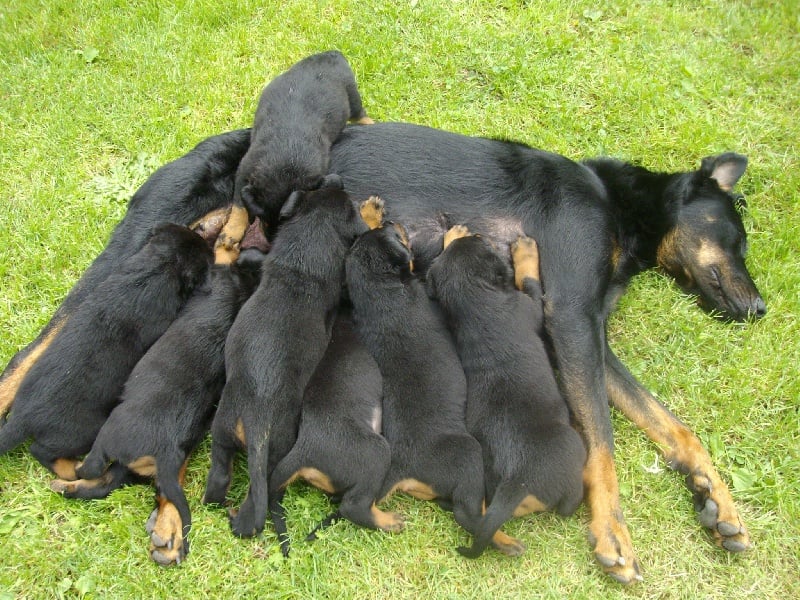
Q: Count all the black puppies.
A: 7